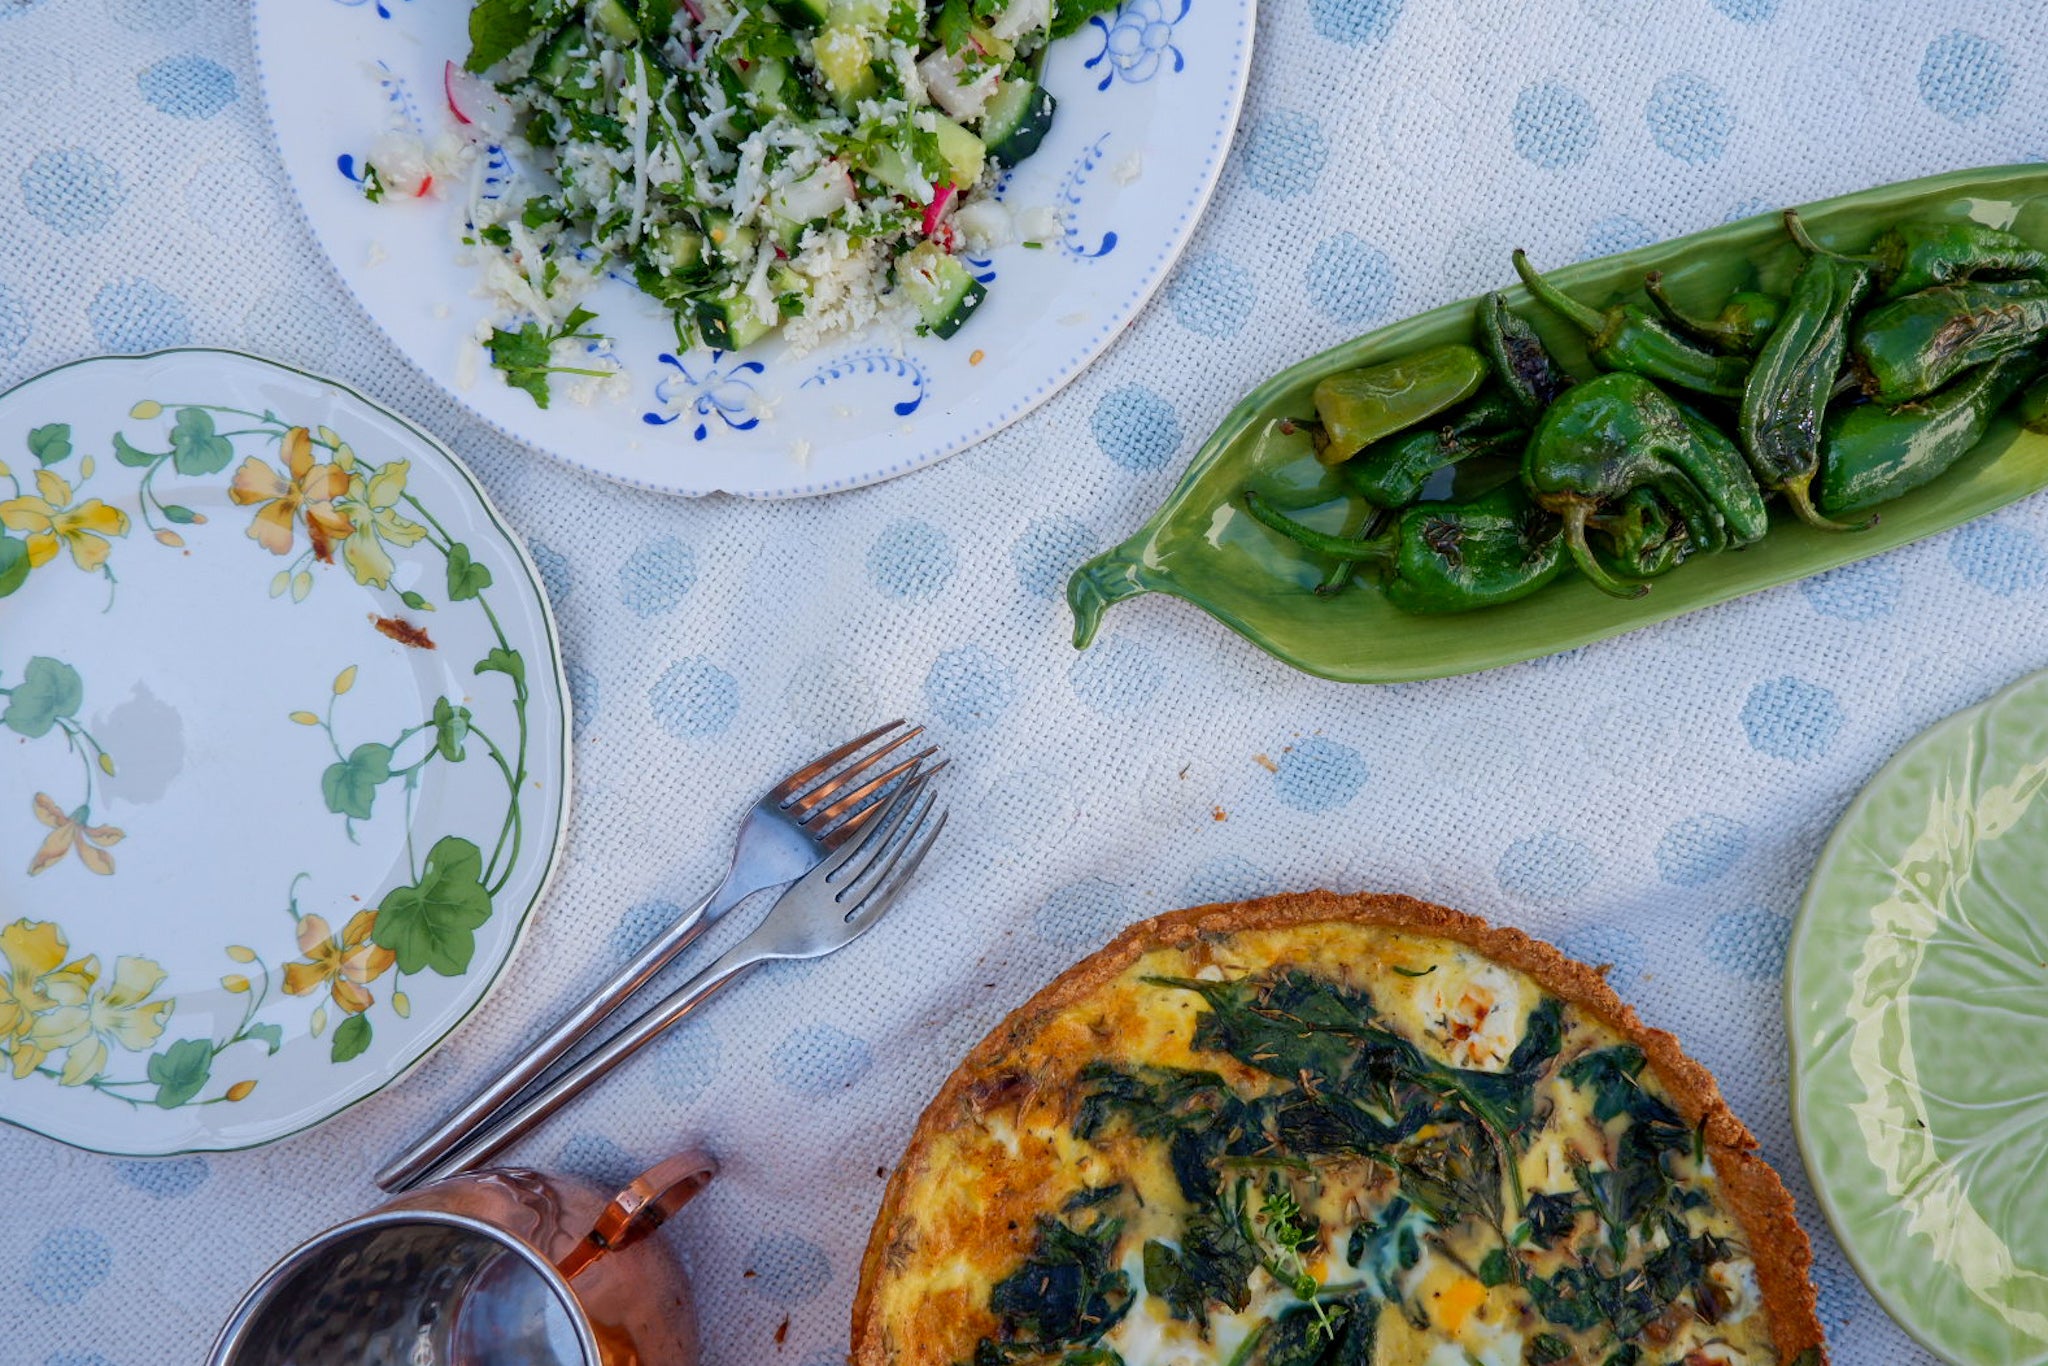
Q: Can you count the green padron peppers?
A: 13